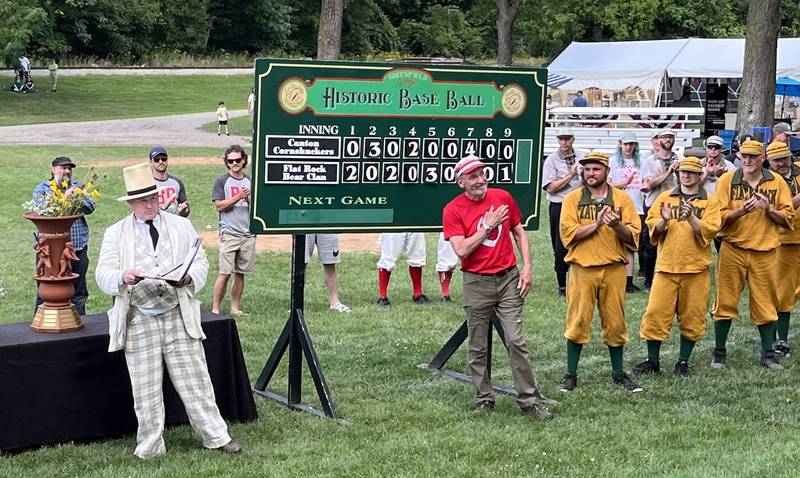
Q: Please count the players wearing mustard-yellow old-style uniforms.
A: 4